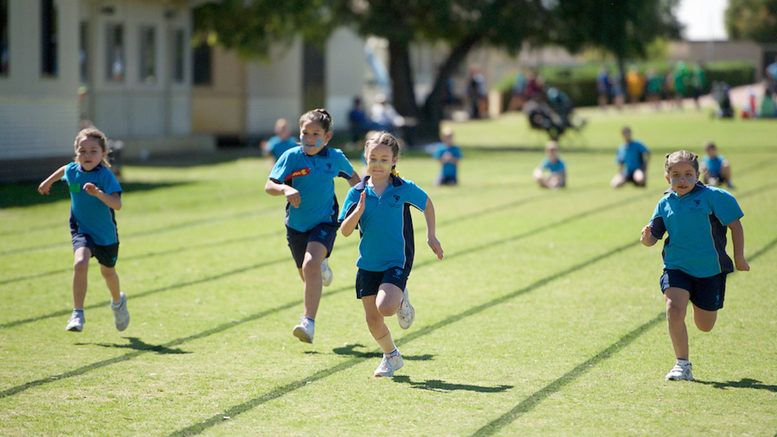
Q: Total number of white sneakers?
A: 7